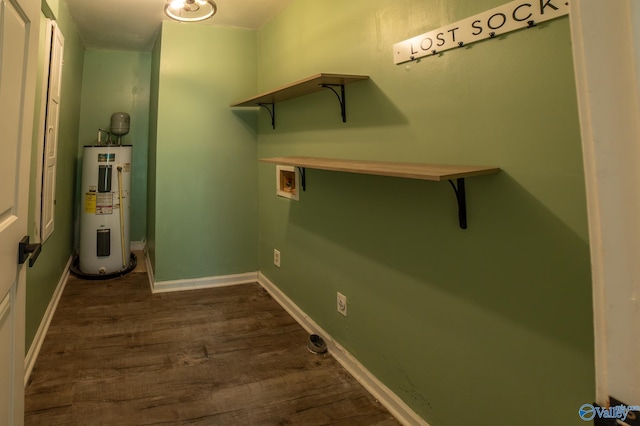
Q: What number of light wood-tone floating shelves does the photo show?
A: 2